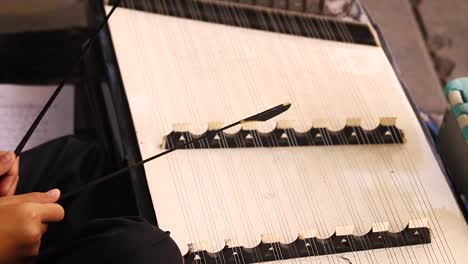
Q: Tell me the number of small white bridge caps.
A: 14